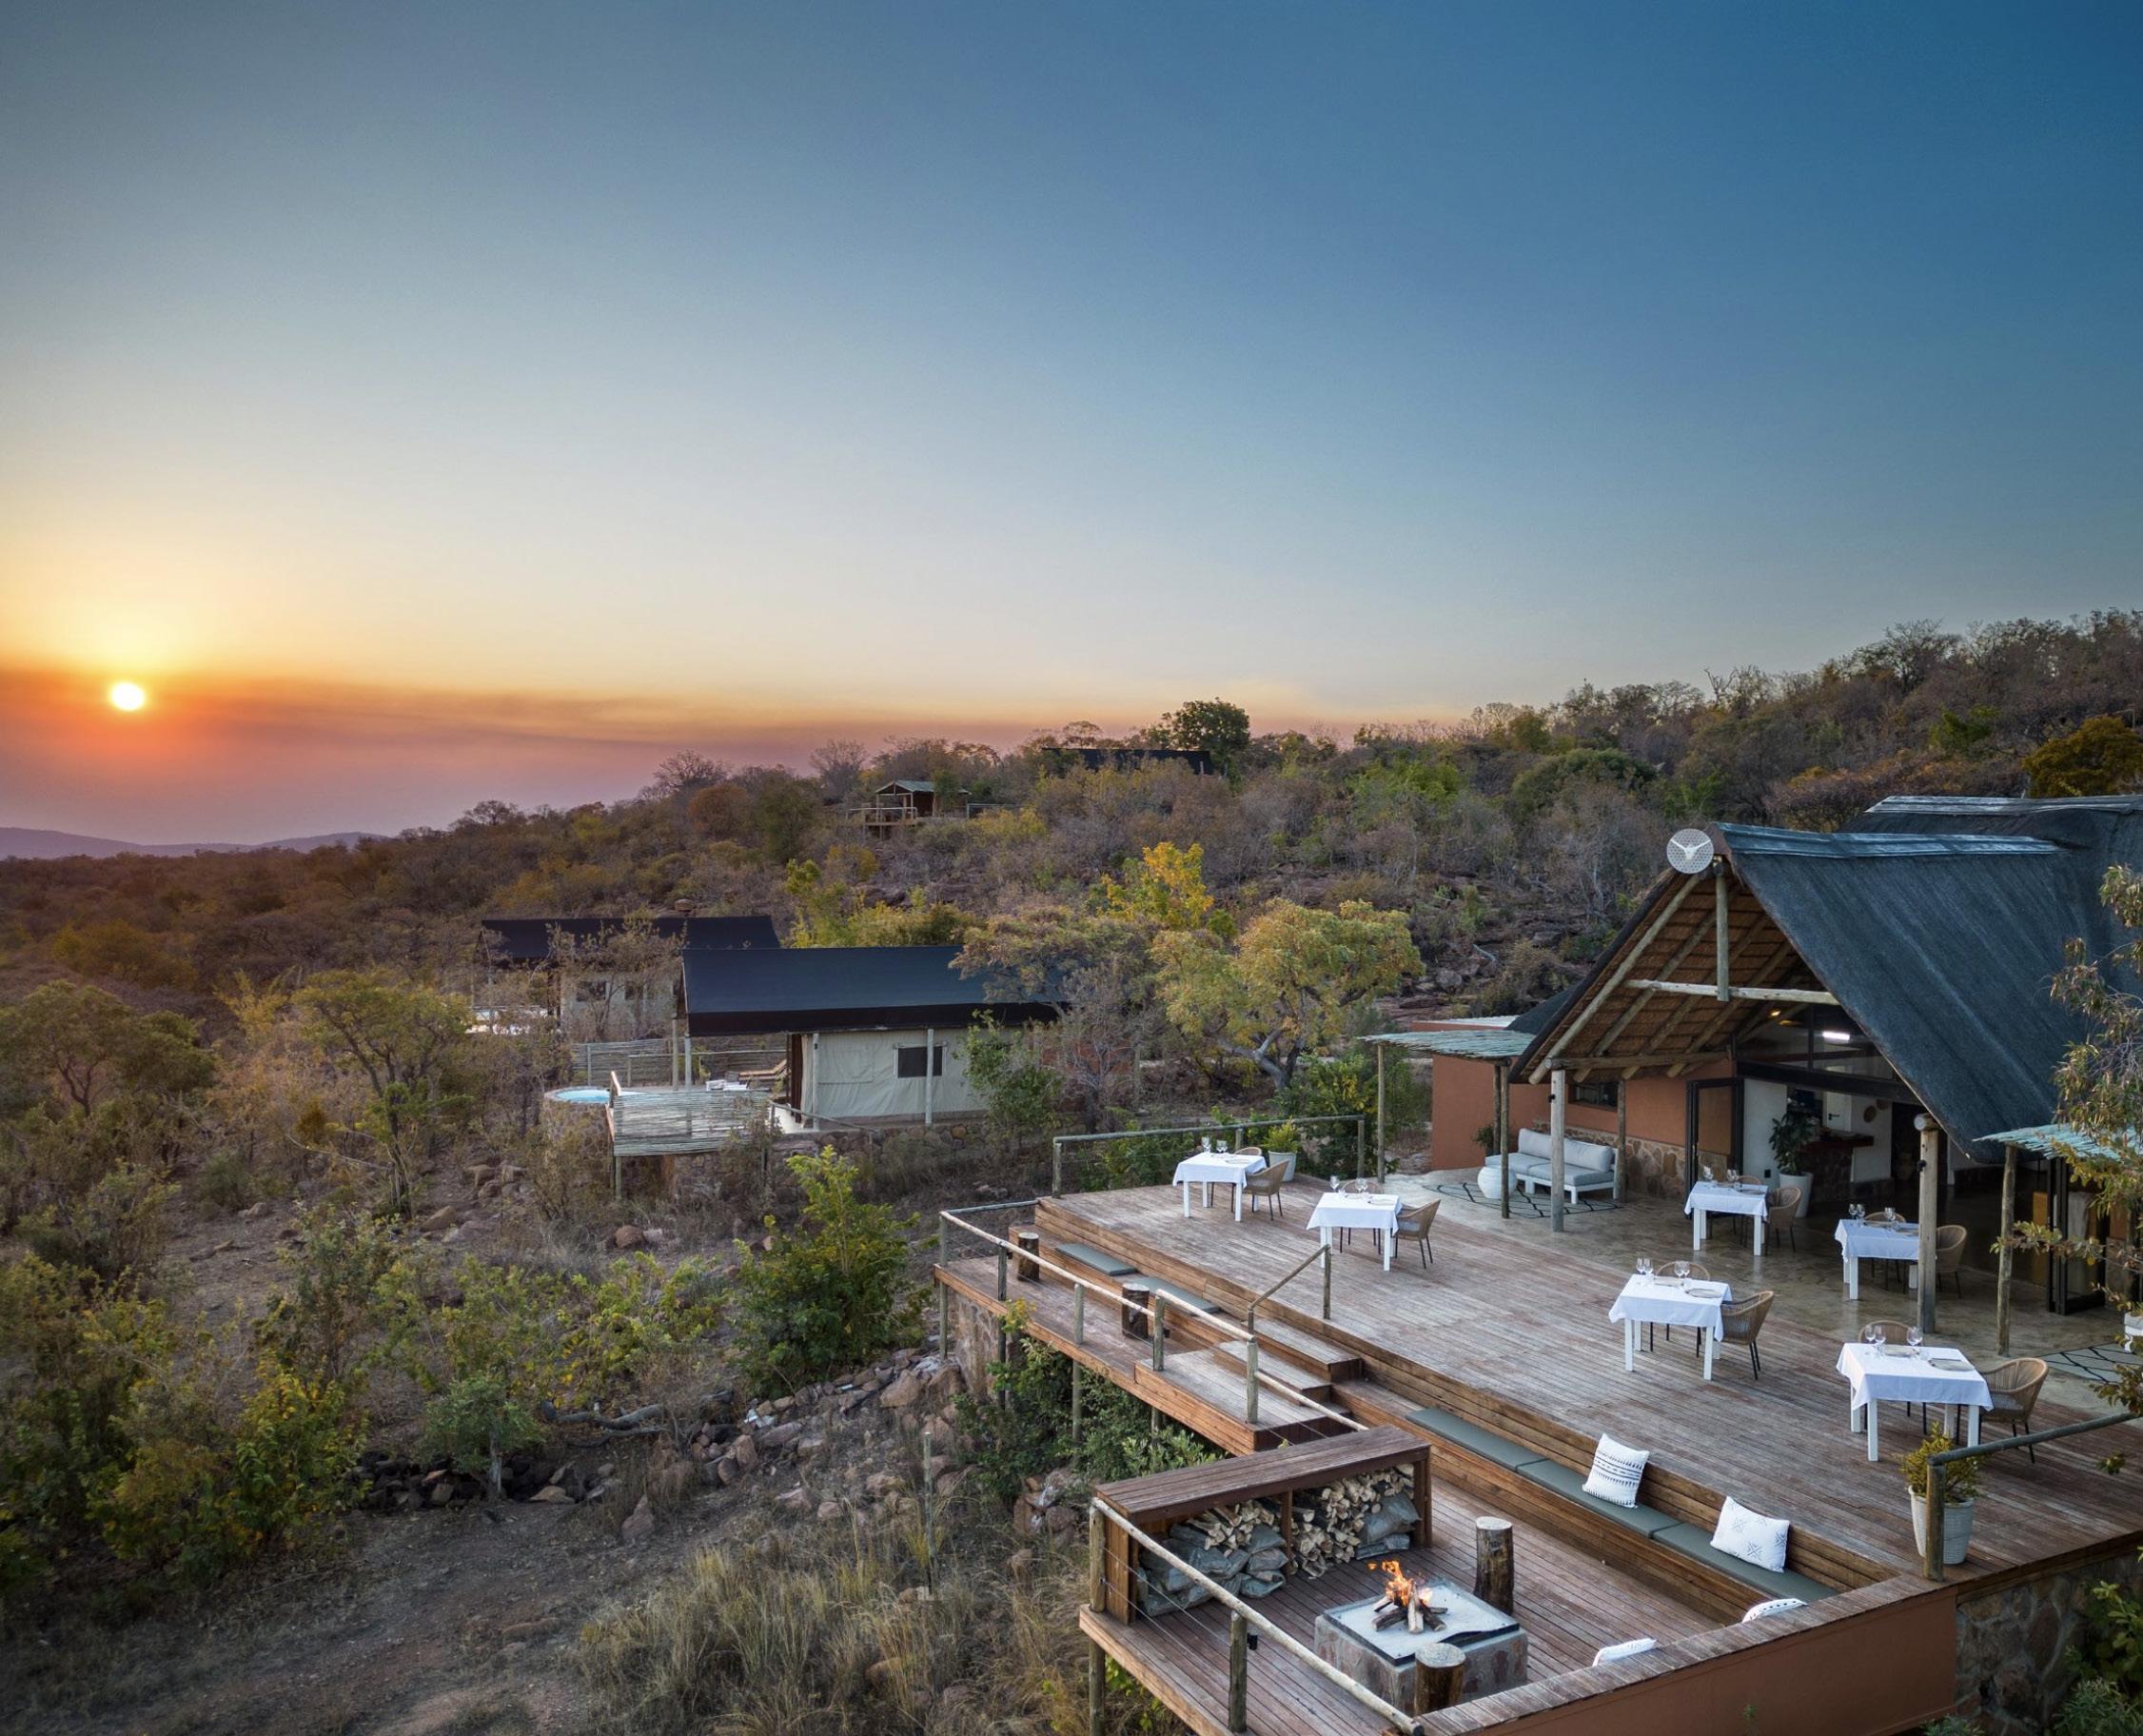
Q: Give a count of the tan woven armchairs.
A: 12